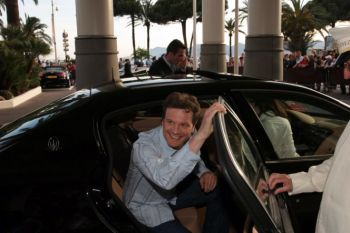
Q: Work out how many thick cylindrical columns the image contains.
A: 3